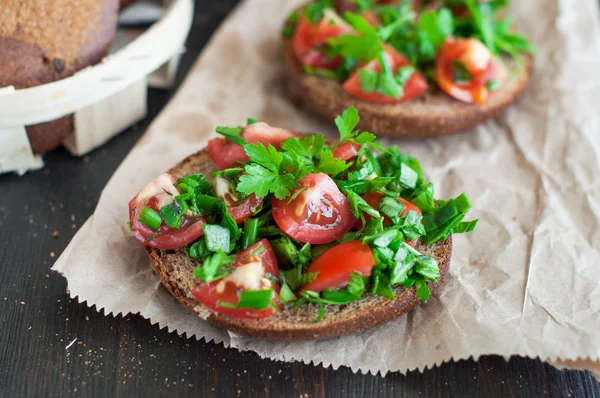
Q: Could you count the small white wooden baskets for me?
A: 1